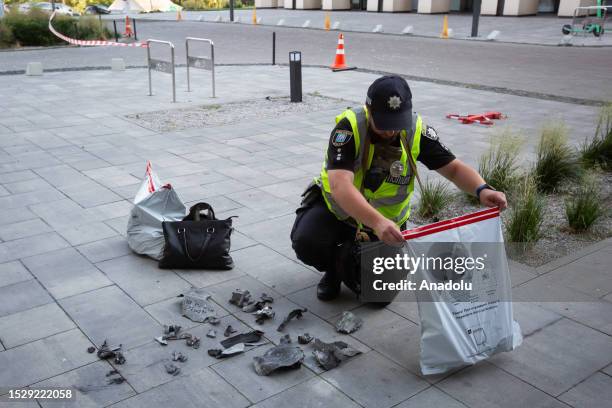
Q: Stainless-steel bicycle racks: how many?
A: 2